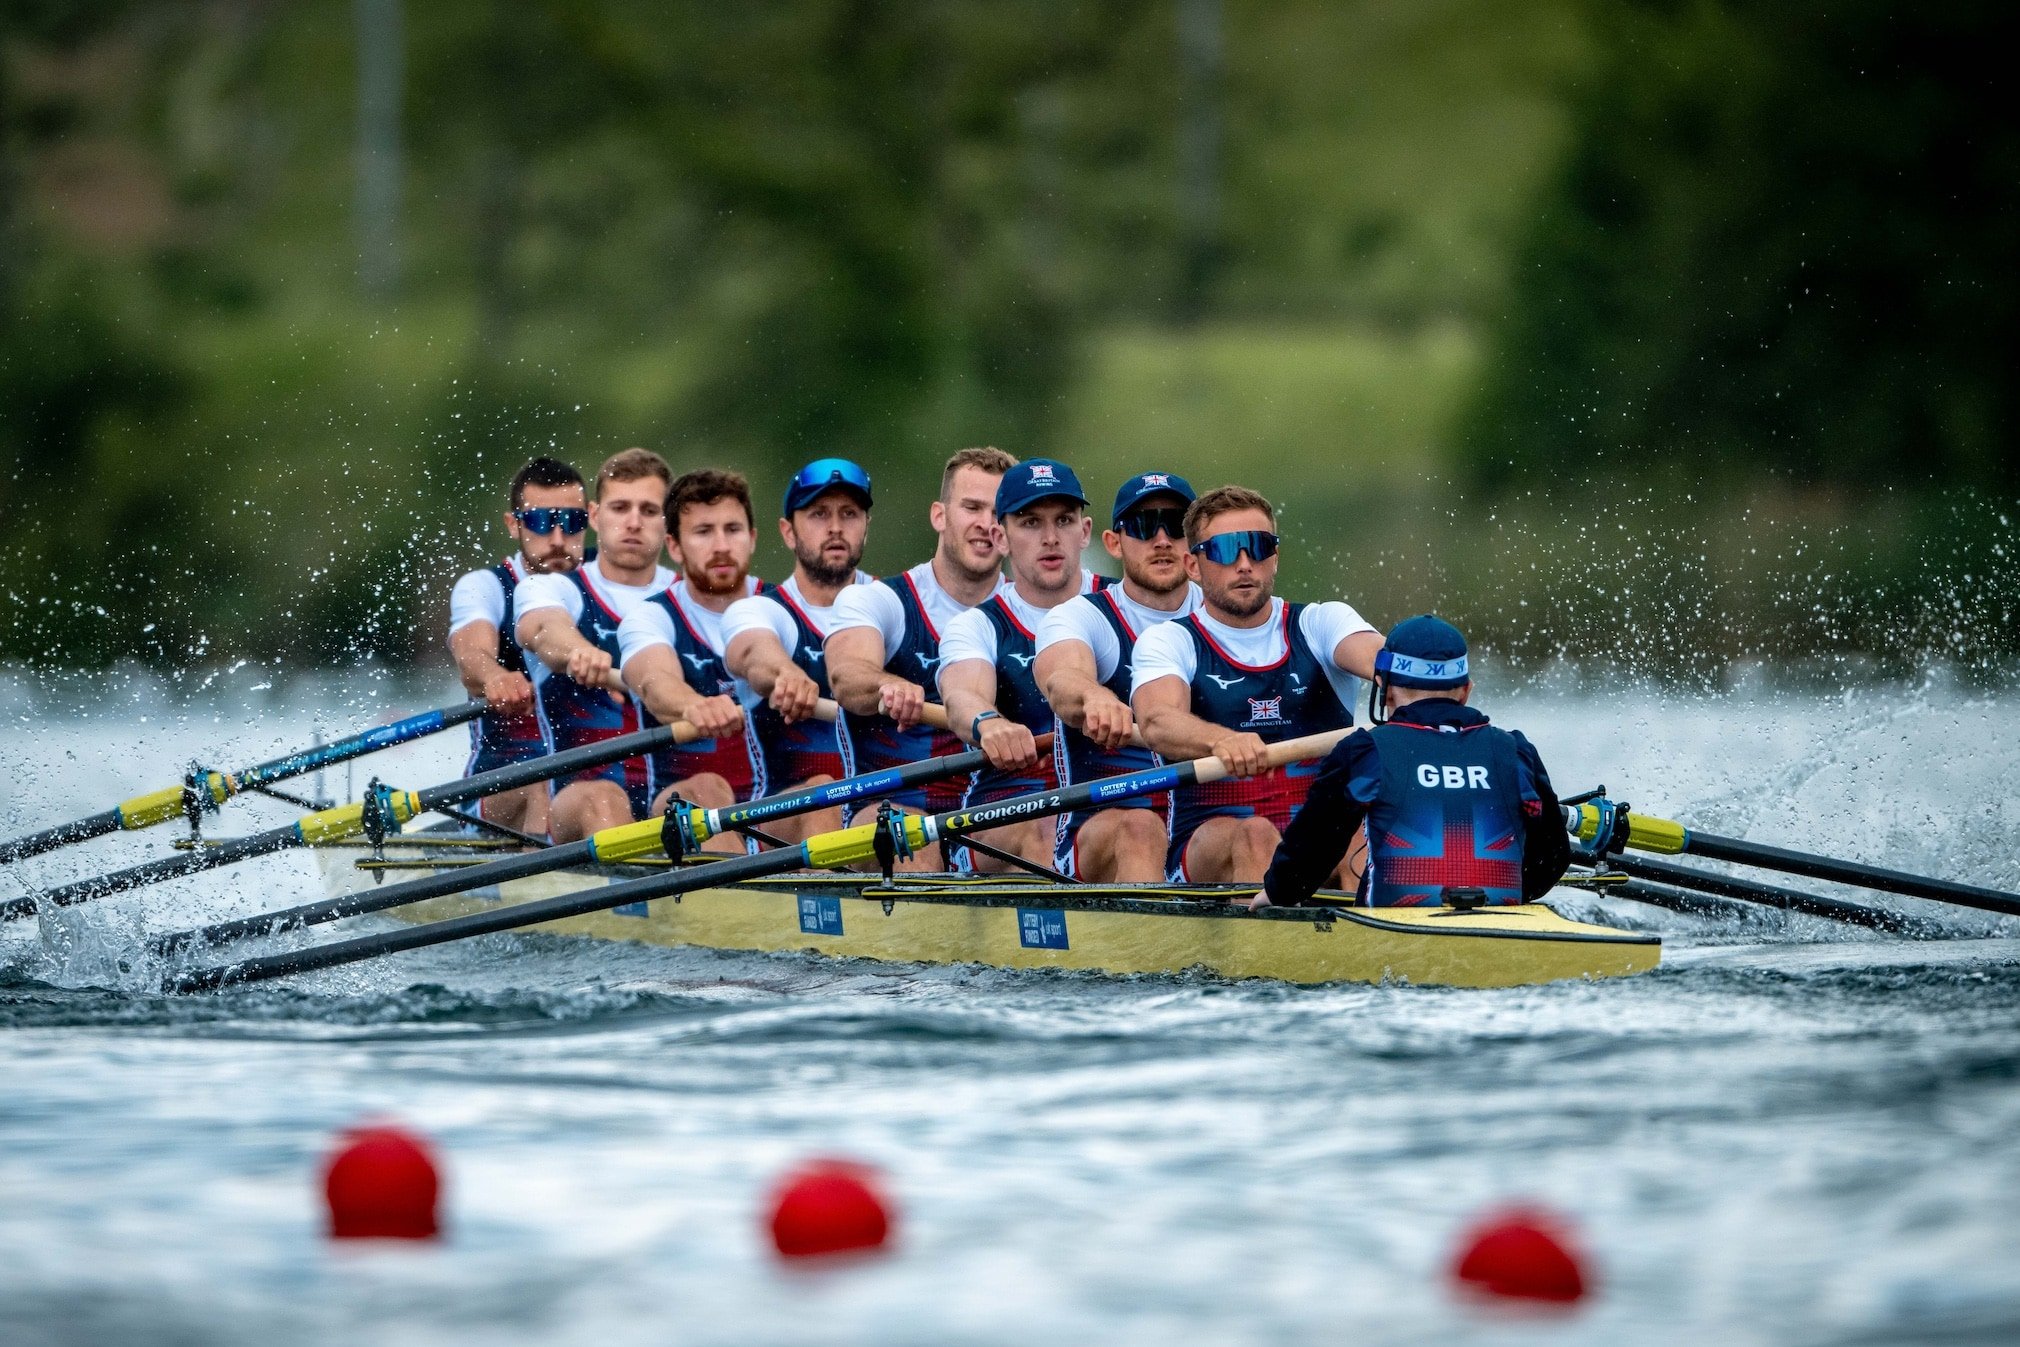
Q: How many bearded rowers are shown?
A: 5